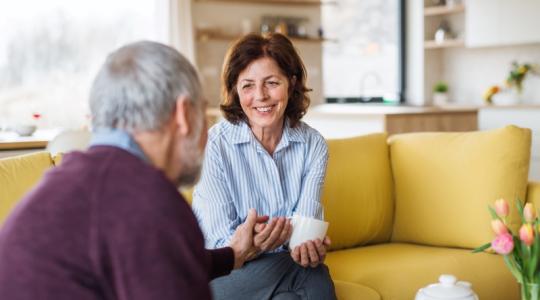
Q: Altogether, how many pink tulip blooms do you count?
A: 5